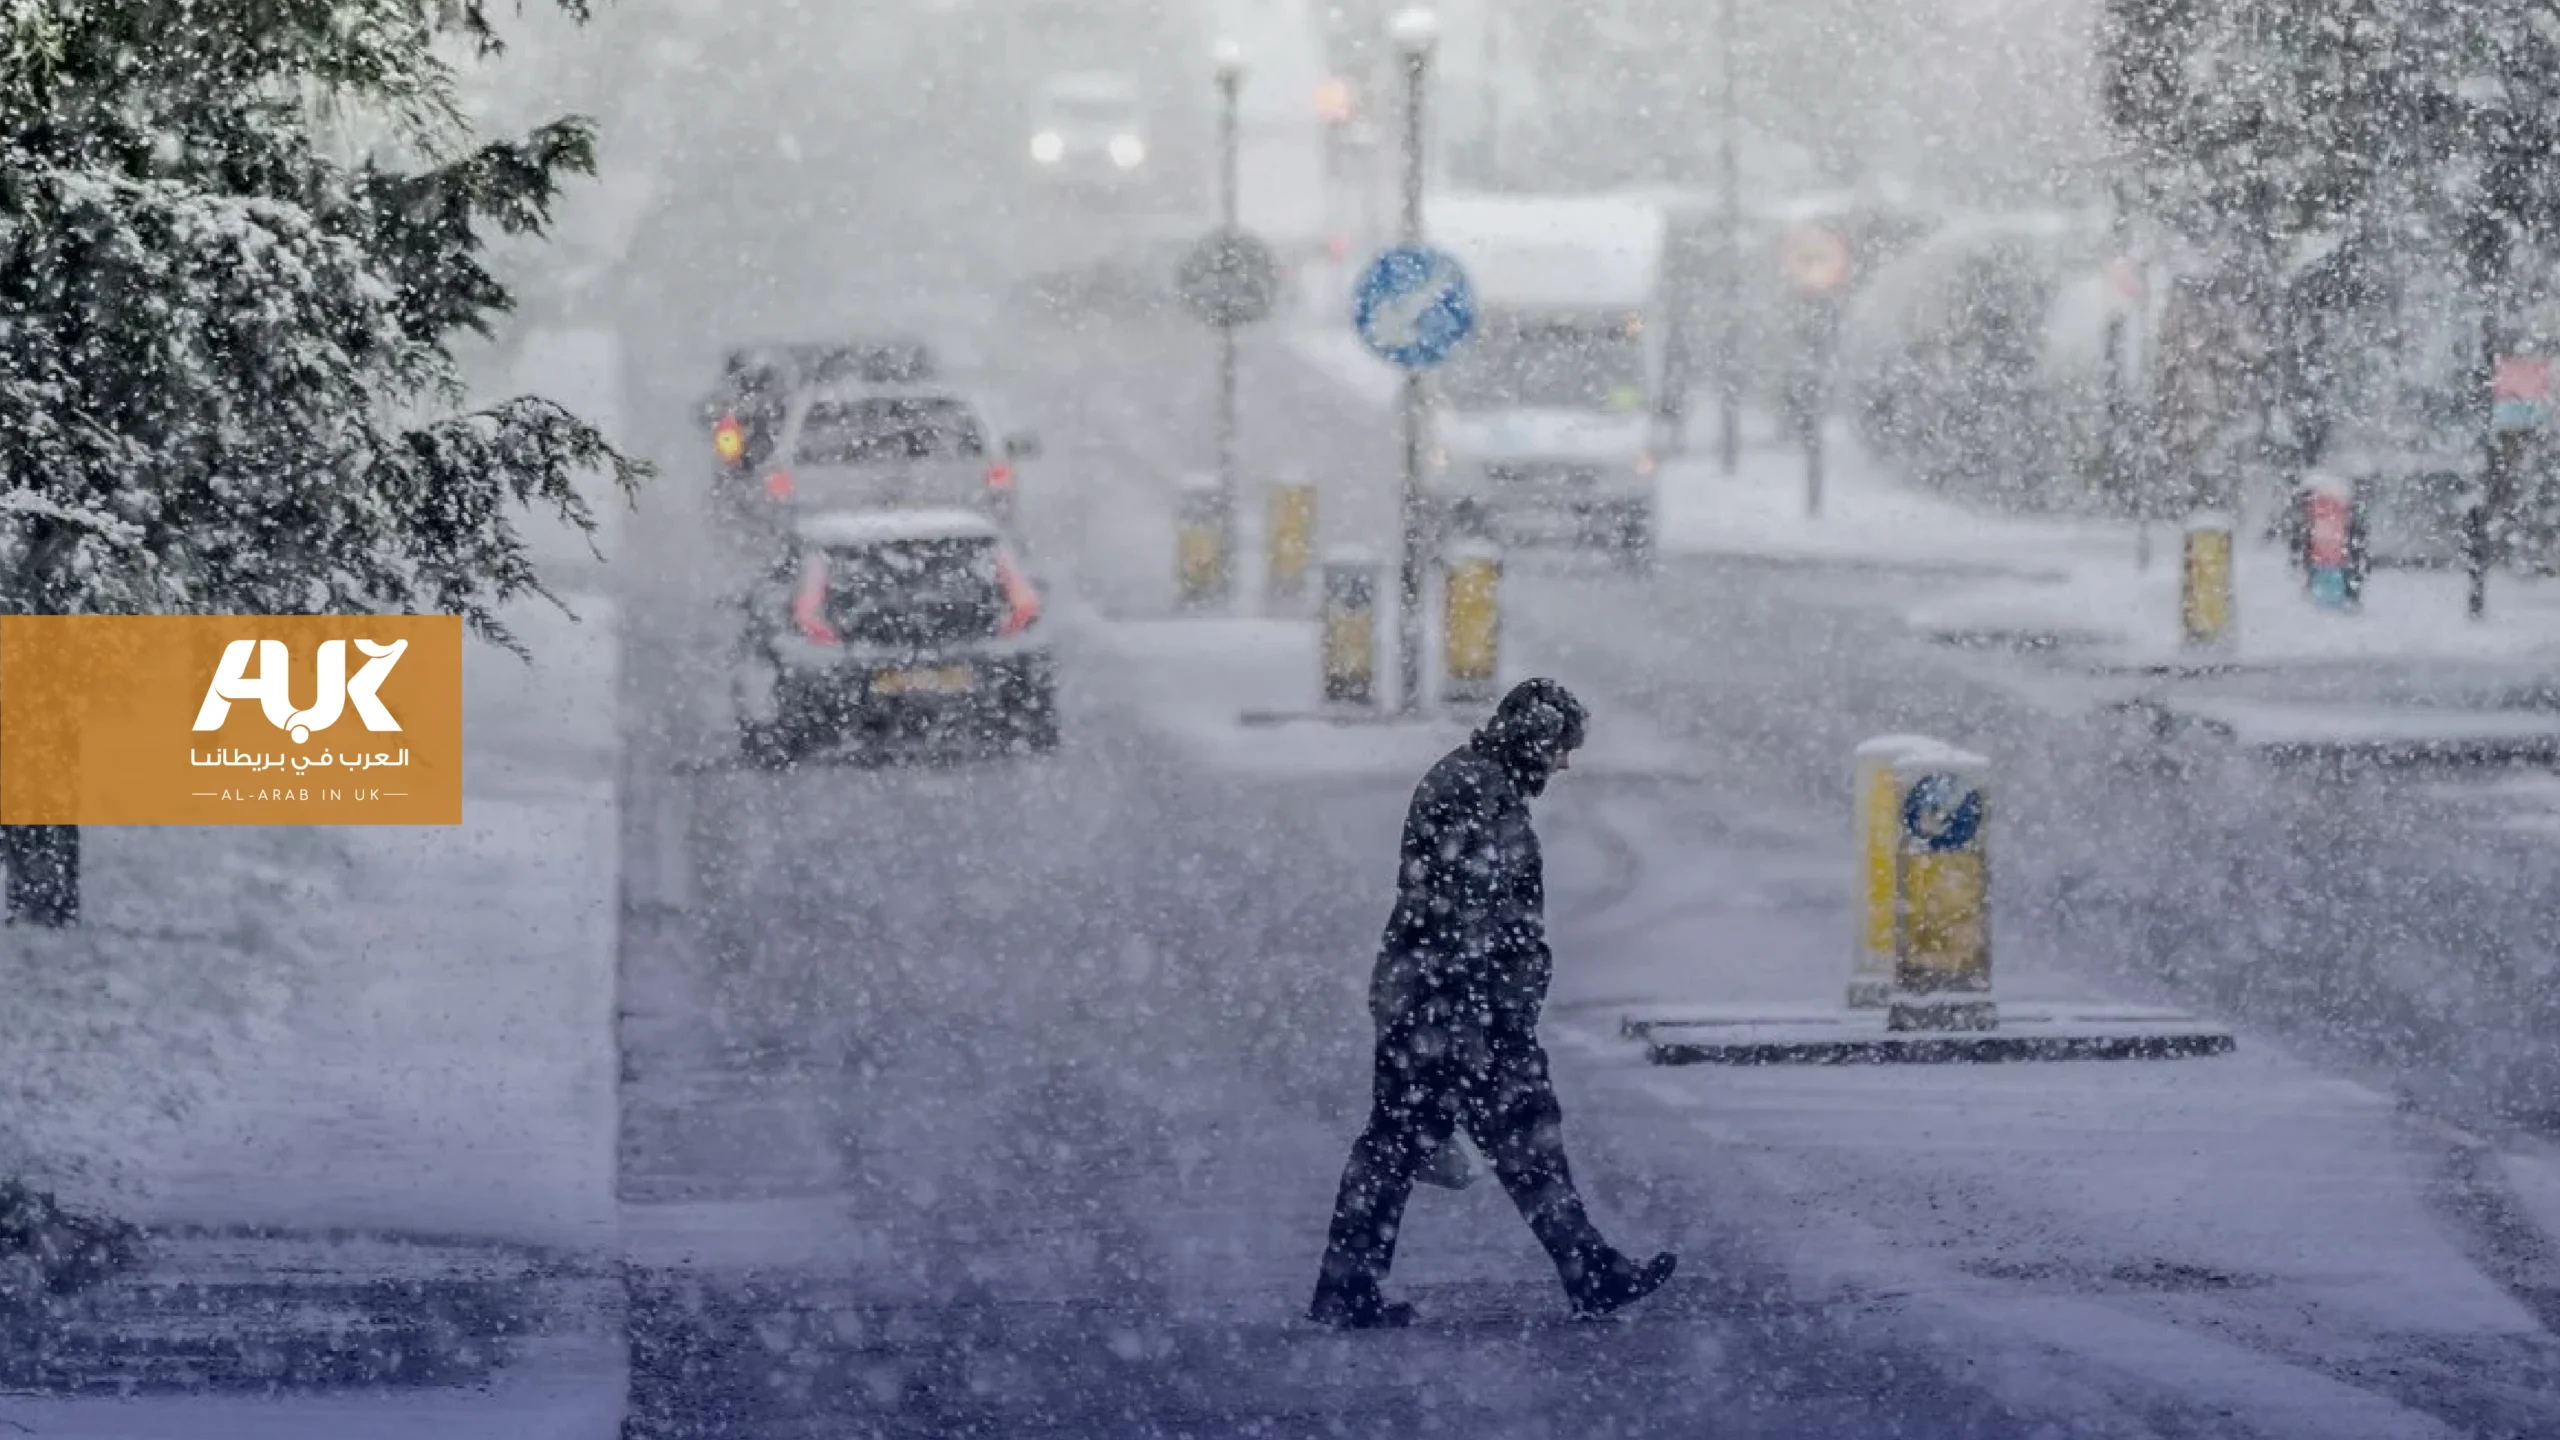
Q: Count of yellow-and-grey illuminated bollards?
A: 7